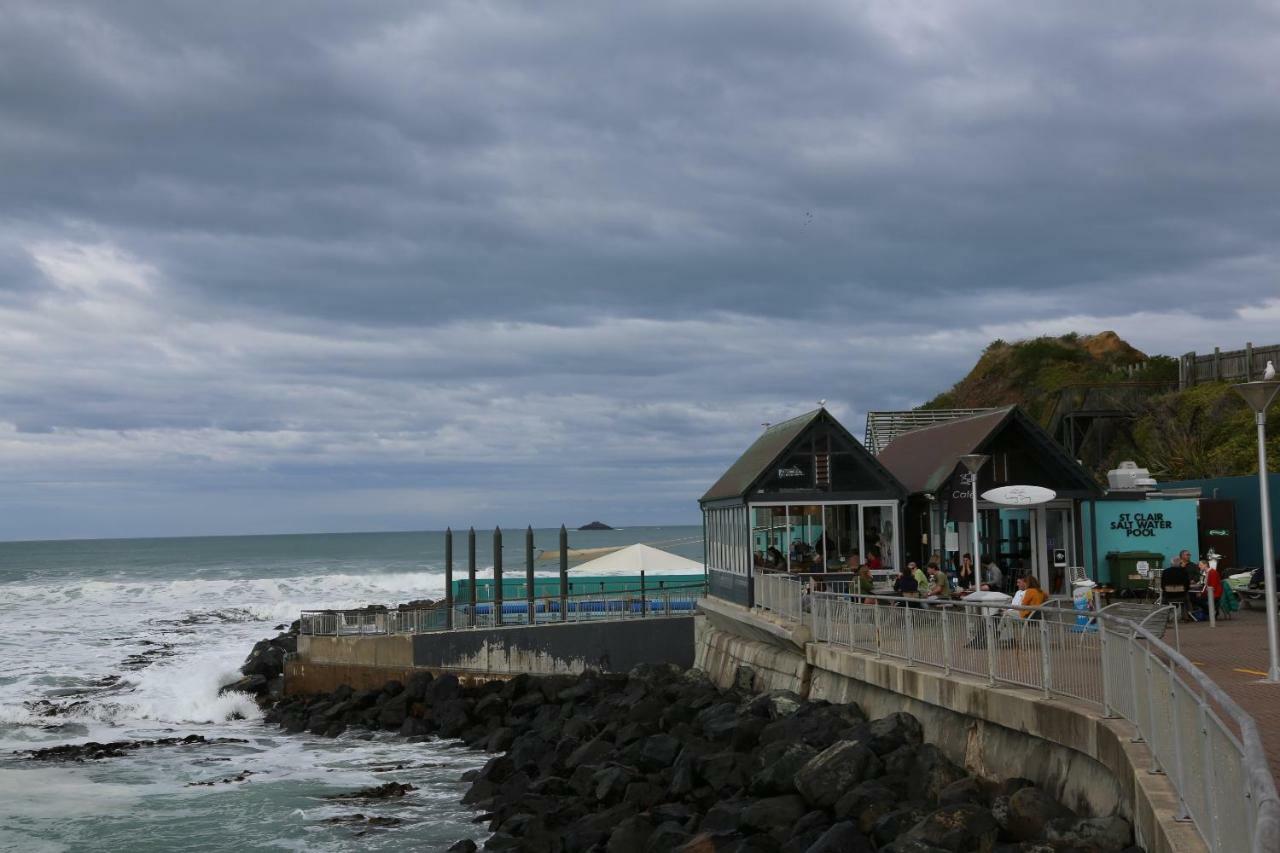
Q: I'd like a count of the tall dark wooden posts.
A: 5